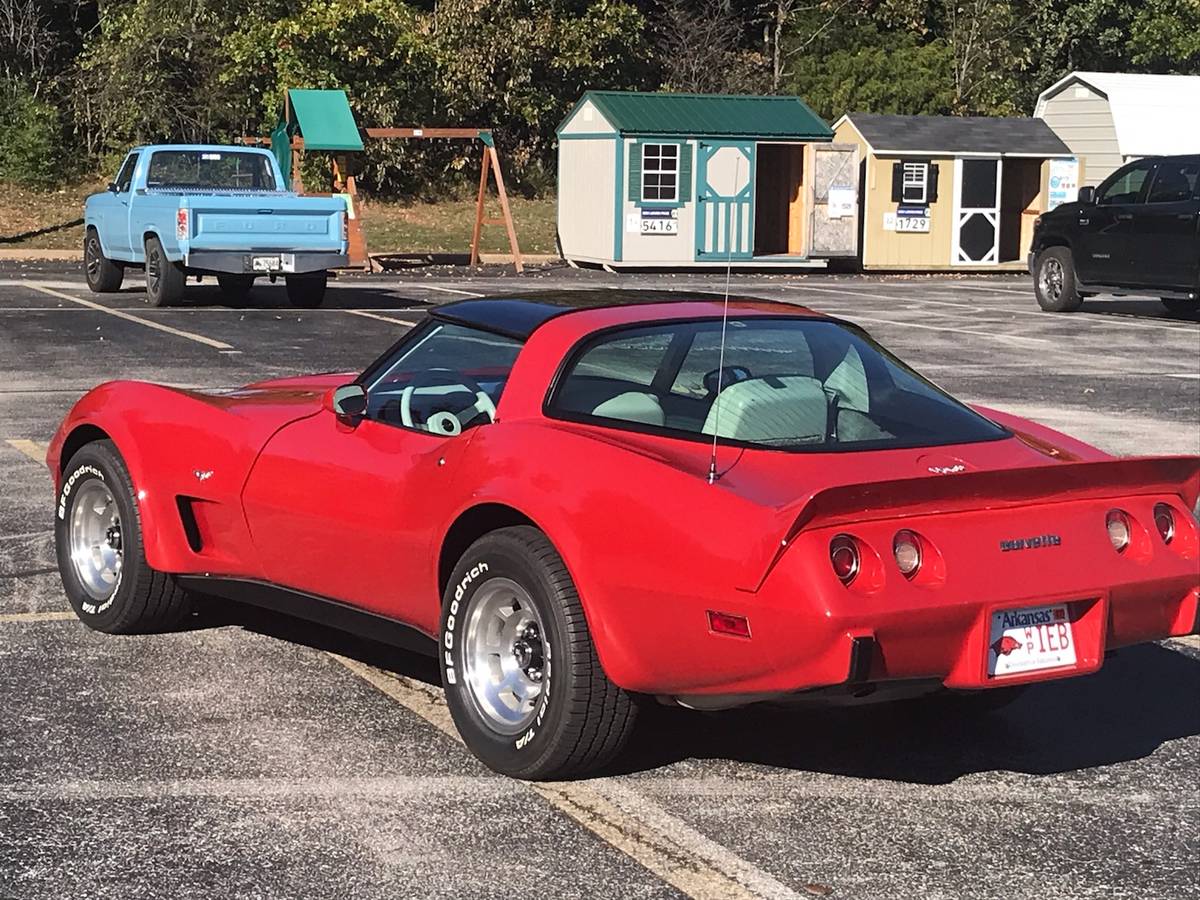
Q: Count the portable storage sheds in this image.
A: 3